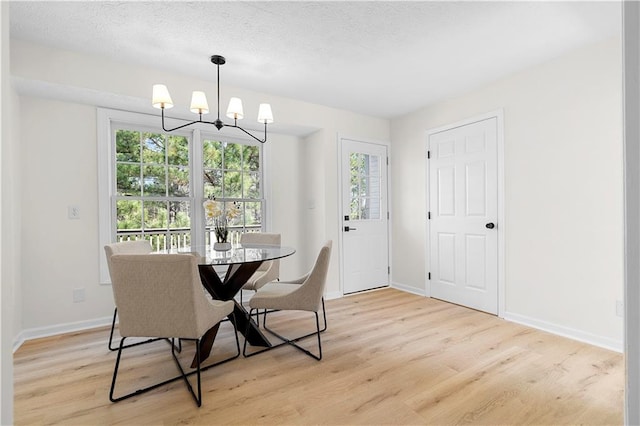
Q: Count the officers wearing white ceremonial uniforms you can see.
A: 0